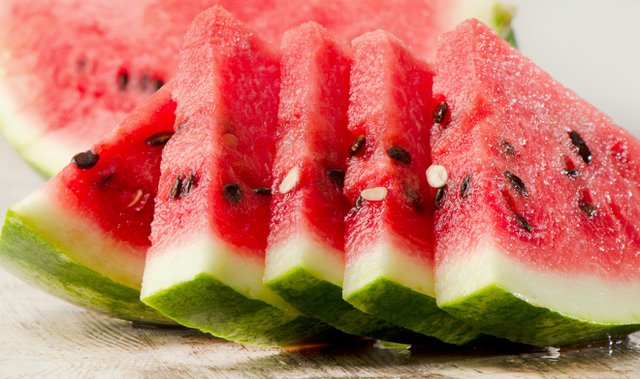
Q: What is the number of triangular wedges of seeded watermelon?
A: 5